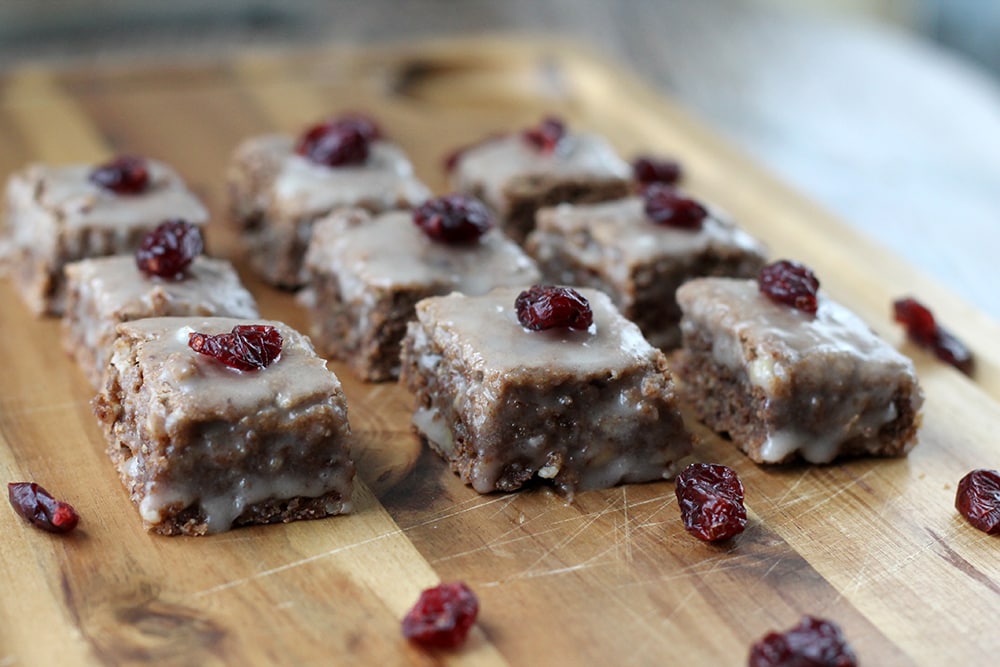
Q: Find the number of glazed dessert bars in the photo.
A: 9